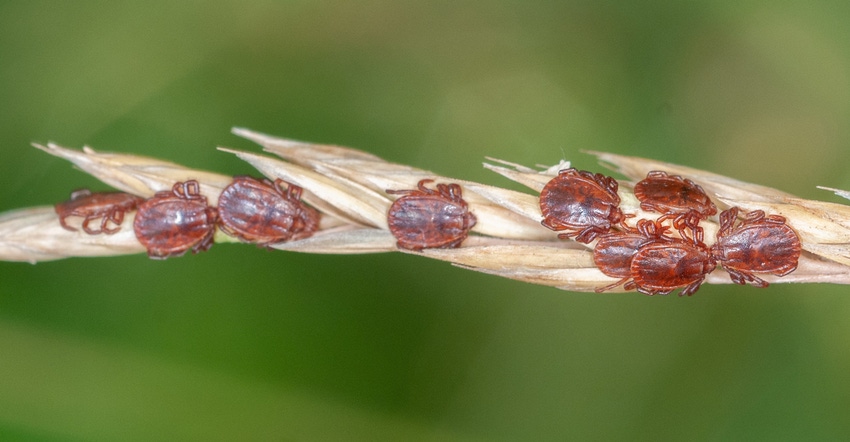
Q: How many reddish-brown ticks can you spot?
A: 9